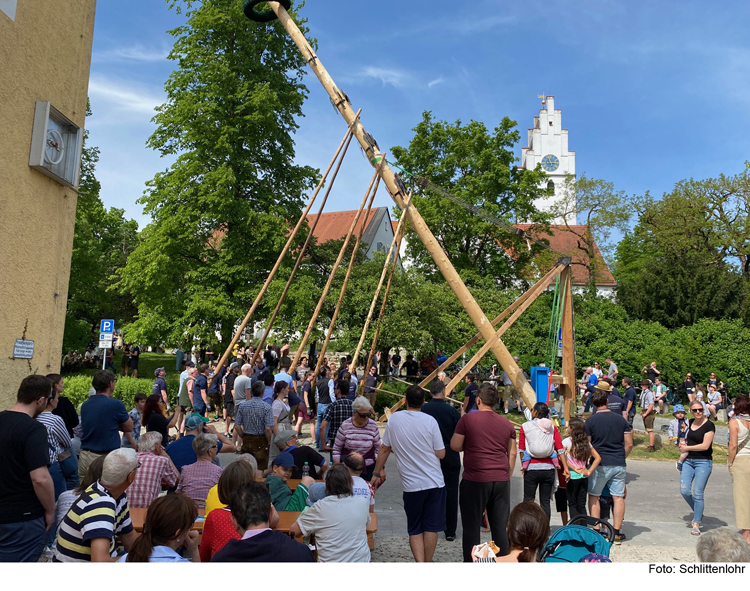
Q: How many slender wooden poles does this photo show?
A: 6